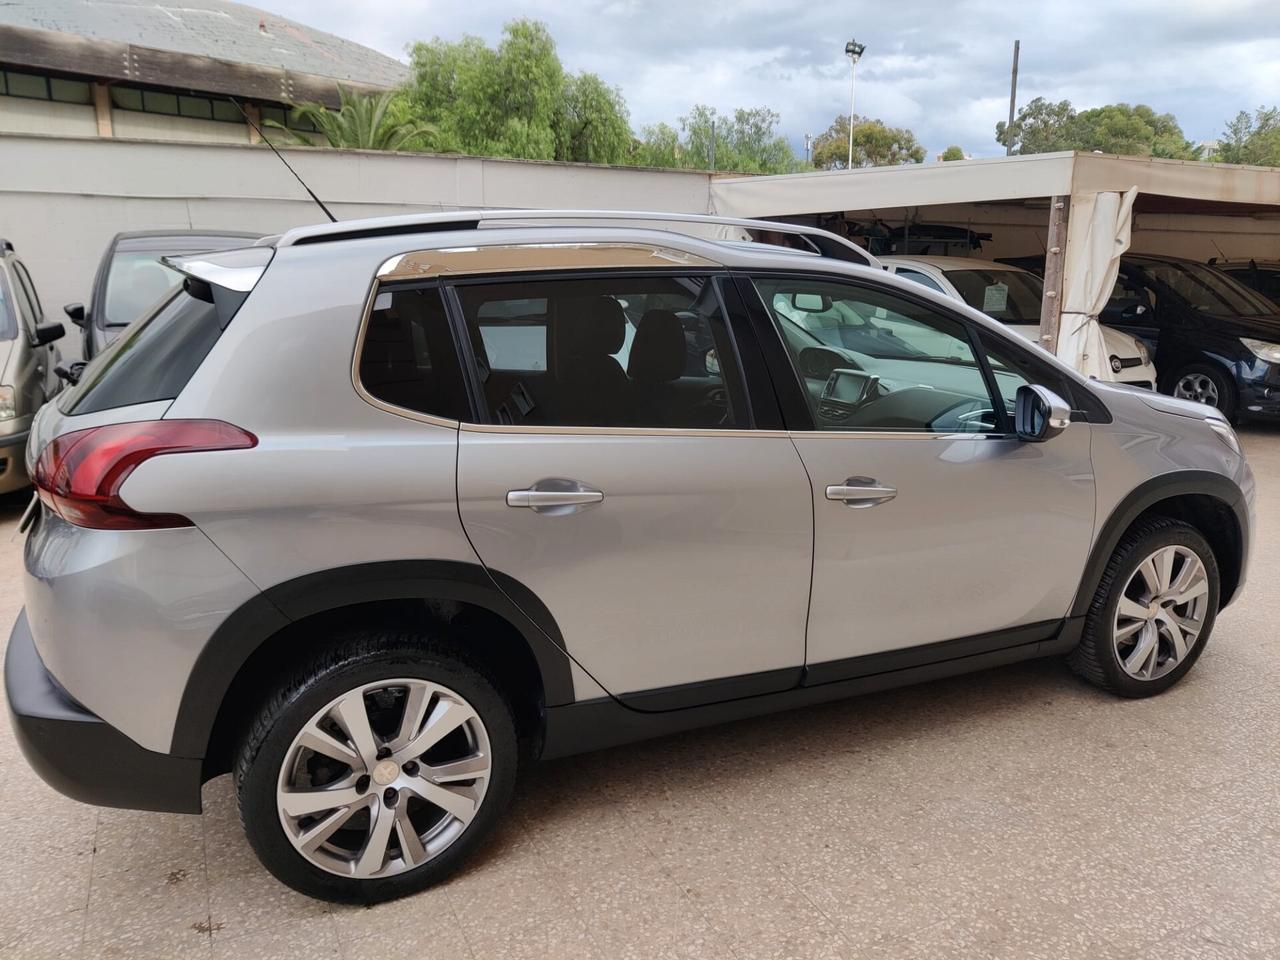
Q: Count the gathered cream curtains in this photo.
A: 1